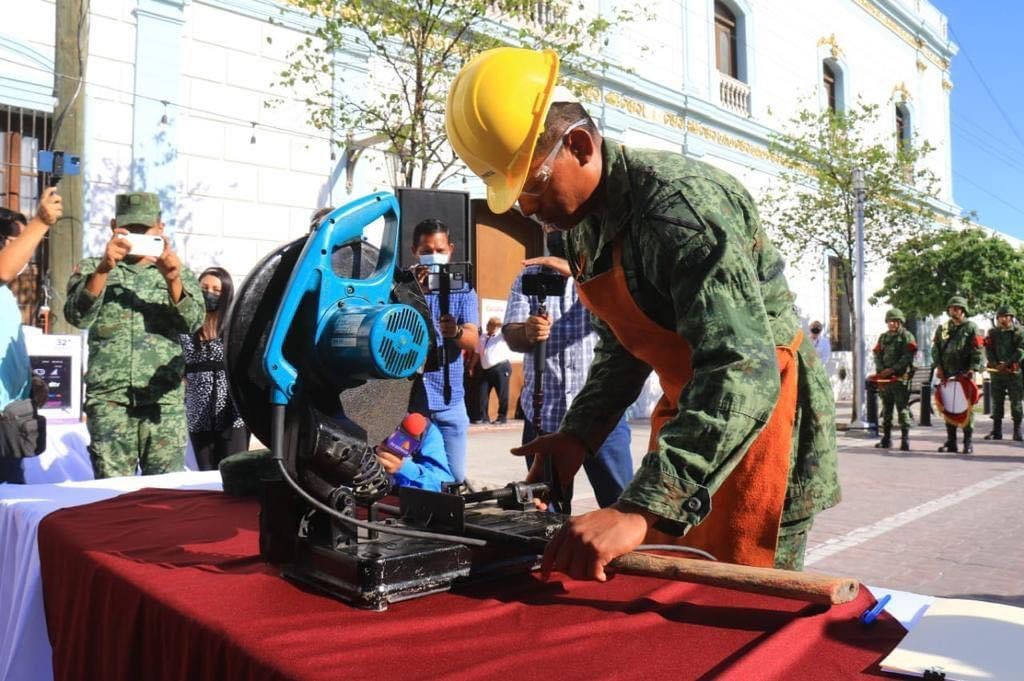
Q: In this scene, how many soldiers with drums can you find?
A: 1